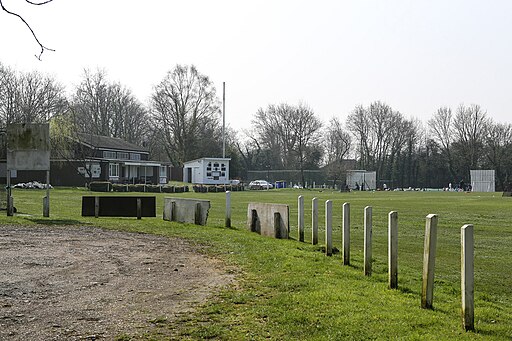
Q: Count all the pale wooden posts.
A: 9